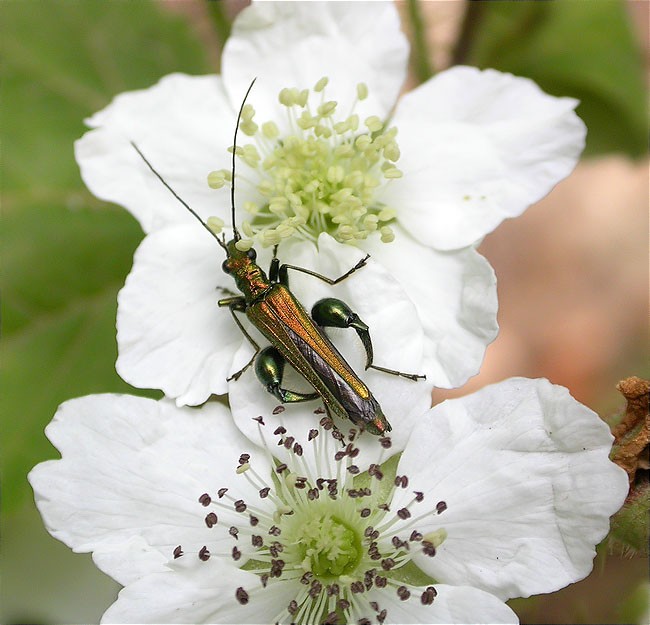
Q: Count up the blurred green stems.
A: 2